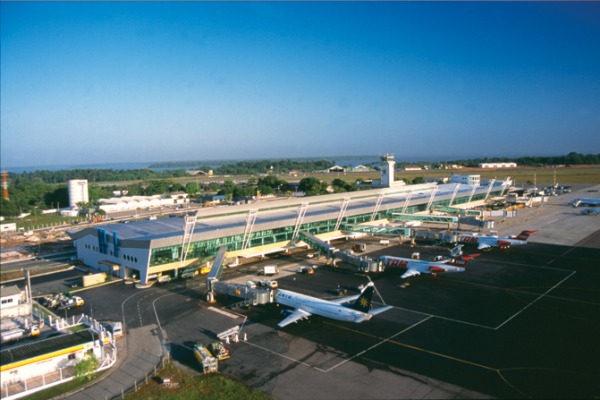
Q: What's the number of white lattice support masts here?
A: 11